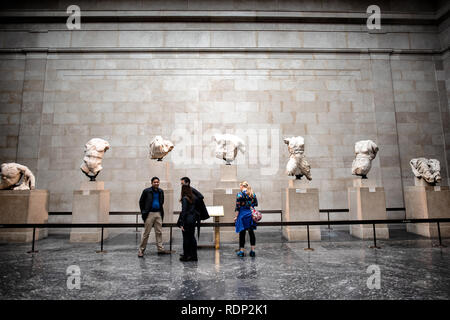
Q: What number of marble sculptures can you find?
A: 7